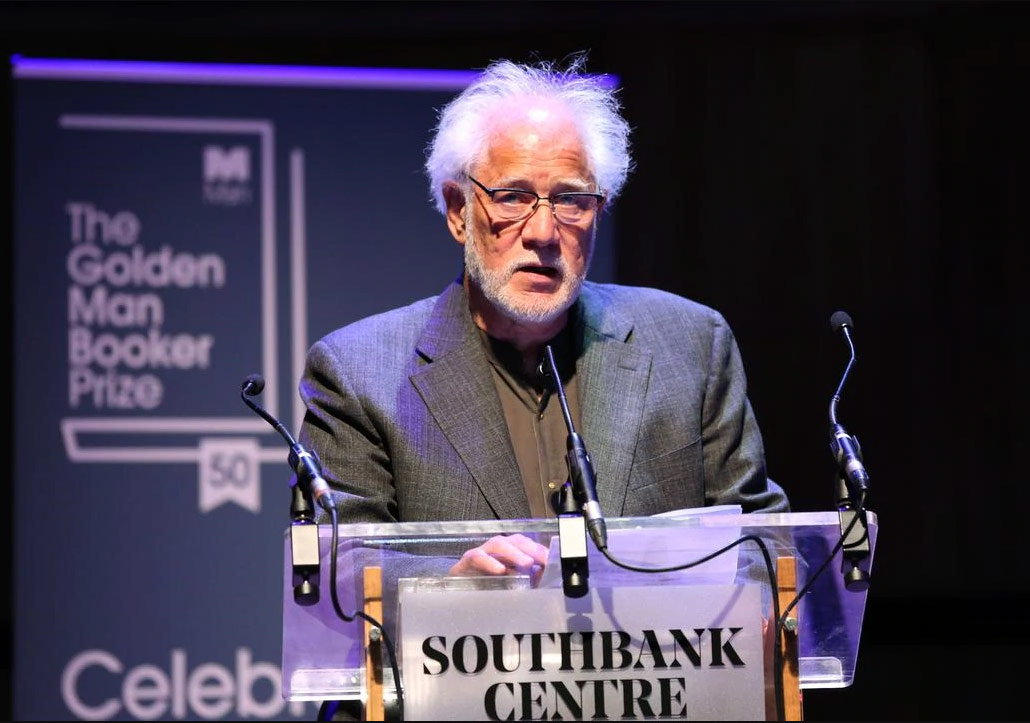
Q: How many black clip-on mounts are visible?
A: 3